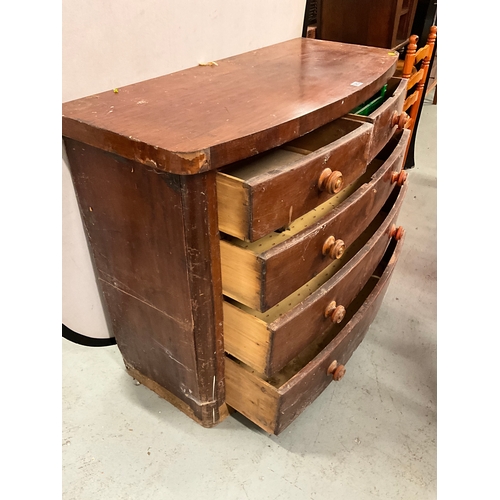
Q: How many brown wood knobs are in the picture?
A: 7